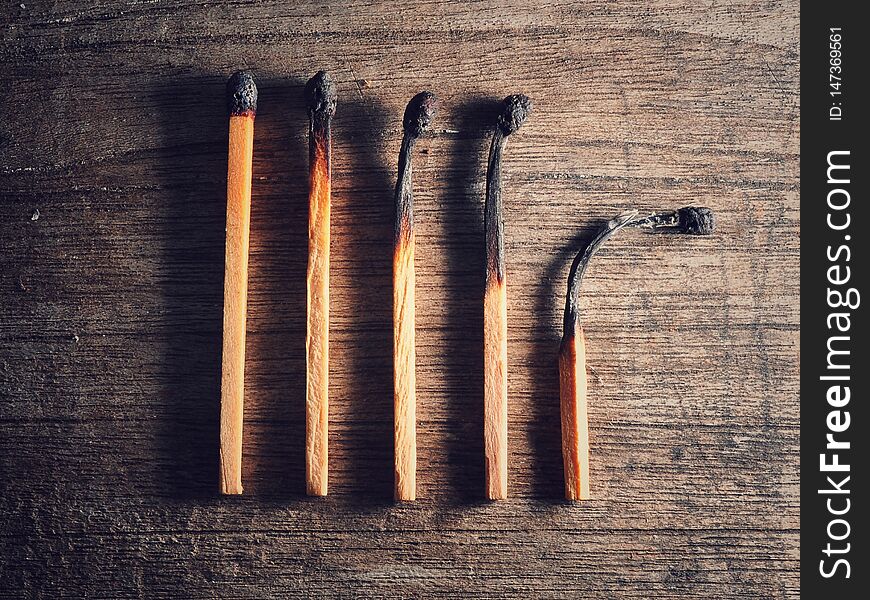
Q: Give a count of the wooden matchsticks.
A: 5